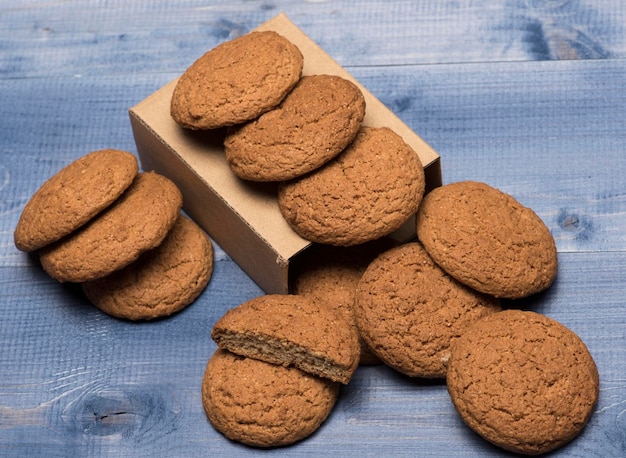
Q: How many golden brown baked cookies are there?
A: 12